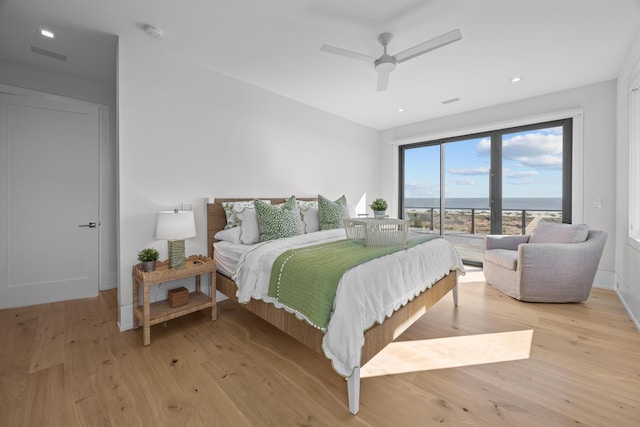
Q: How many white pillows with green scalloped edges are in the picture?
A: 2